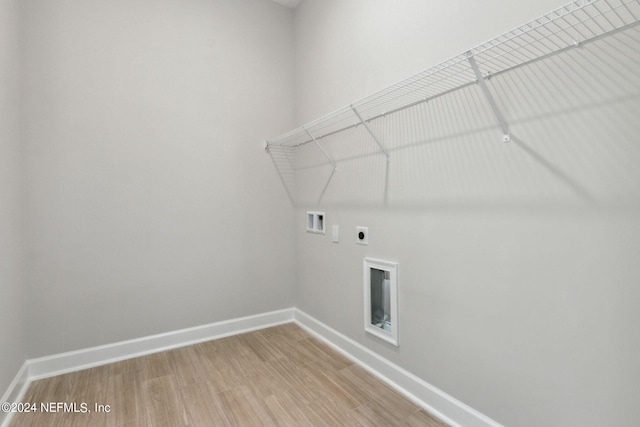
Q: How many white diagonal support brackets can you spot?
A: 3